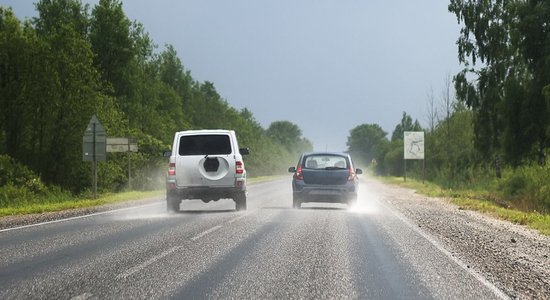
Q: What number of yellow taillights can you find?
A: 0